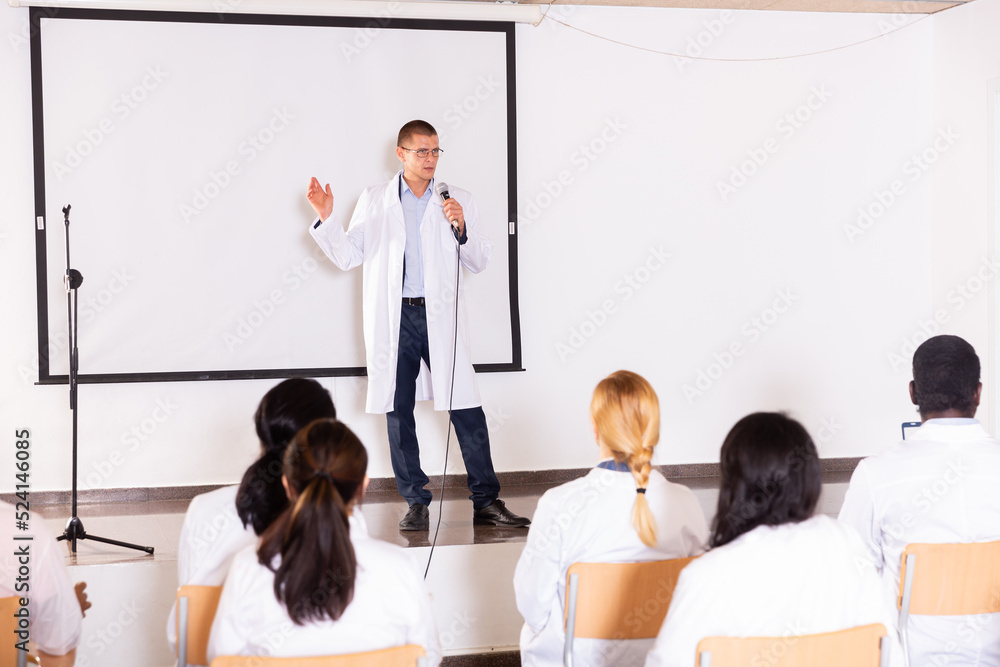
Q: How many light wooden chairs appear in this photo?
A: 6